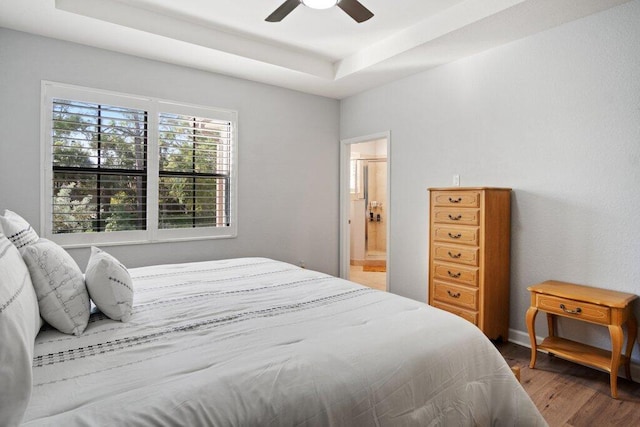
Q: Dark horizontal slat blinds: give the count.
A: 2